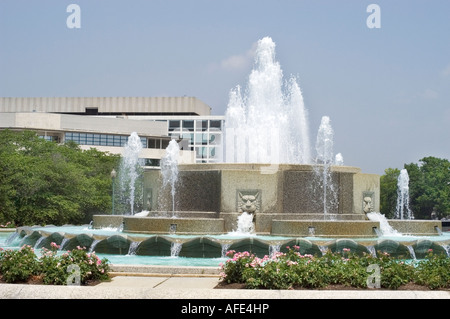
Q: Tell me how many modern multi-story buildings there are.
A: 1